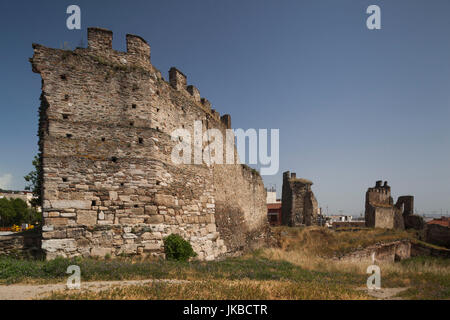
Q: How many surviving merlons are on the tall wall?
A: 7